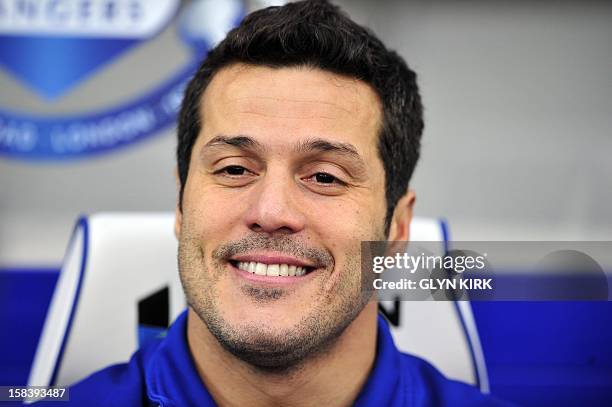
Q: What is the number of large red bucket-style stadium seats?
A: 0